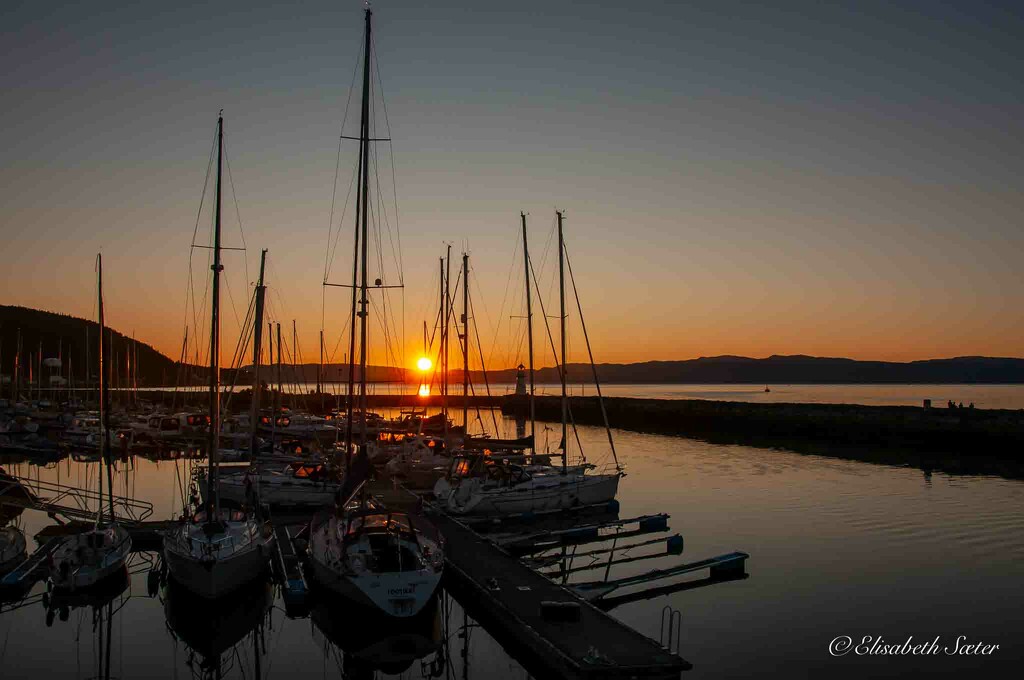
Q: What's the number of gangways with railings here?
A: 1